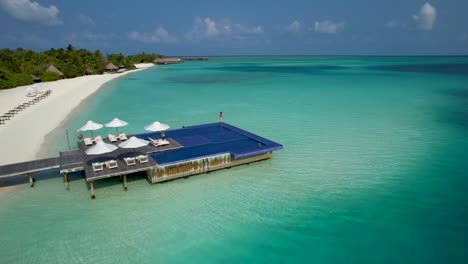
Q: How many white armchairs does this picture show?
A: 8